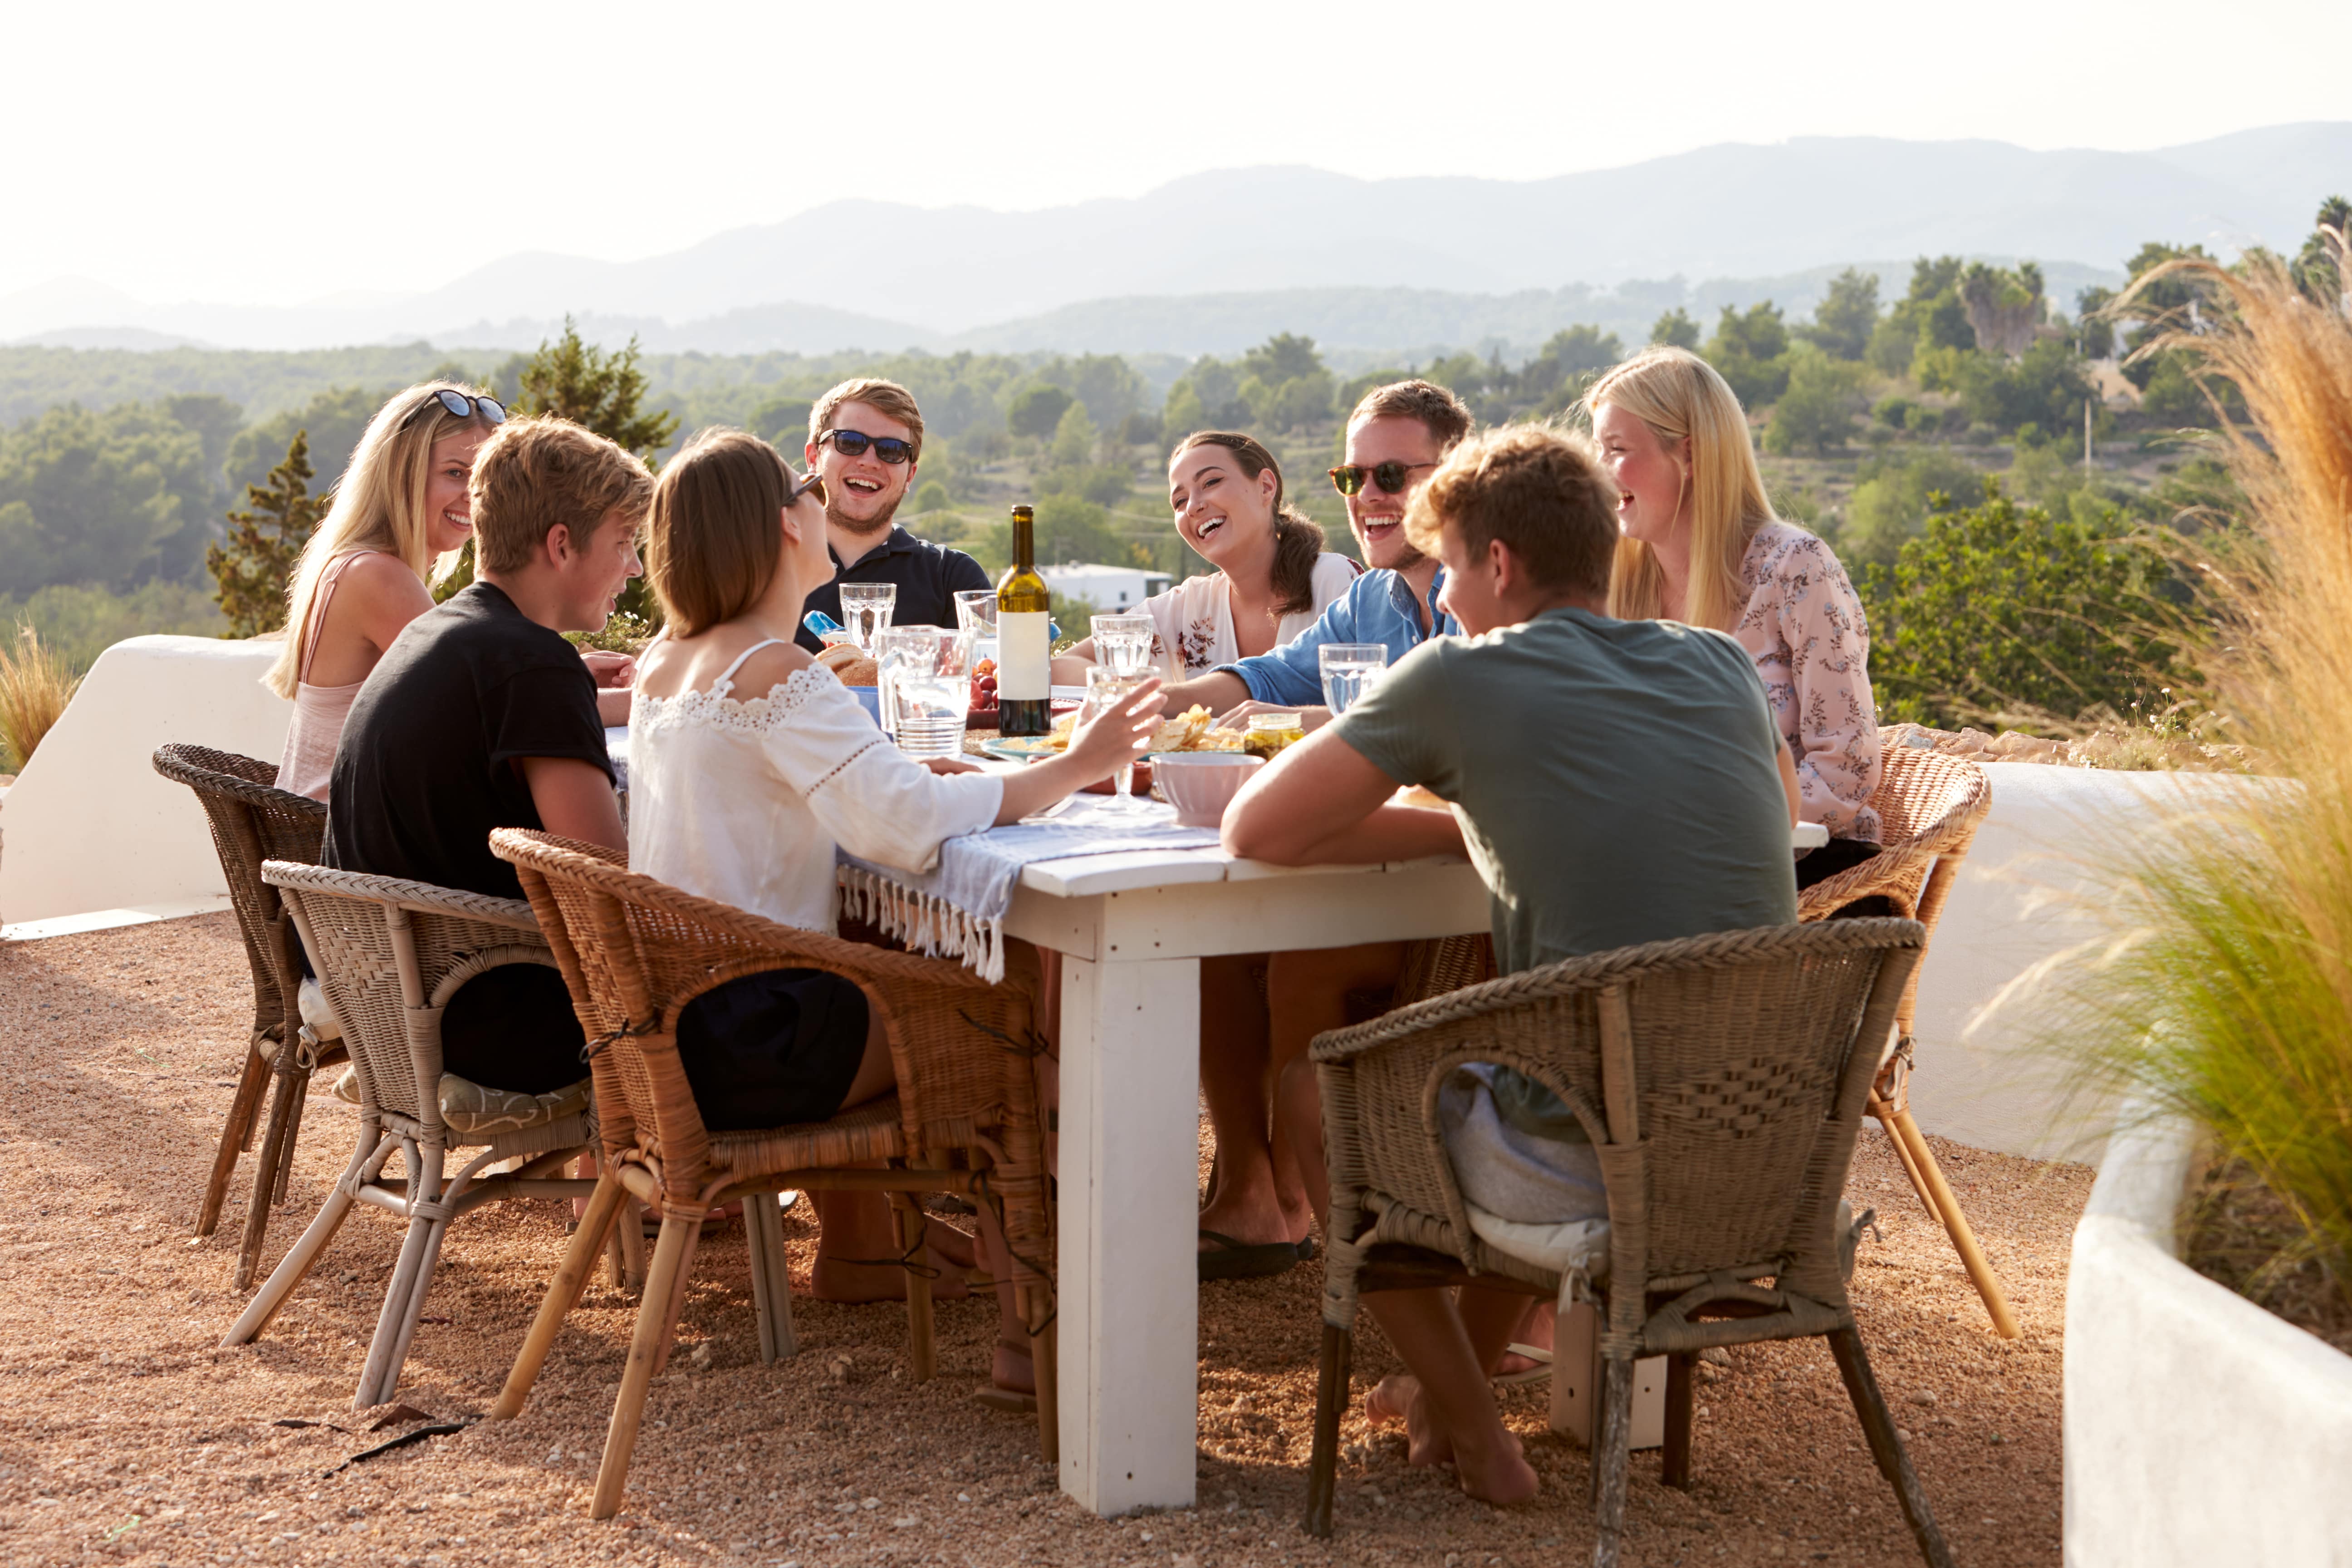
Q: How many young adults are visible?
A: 8